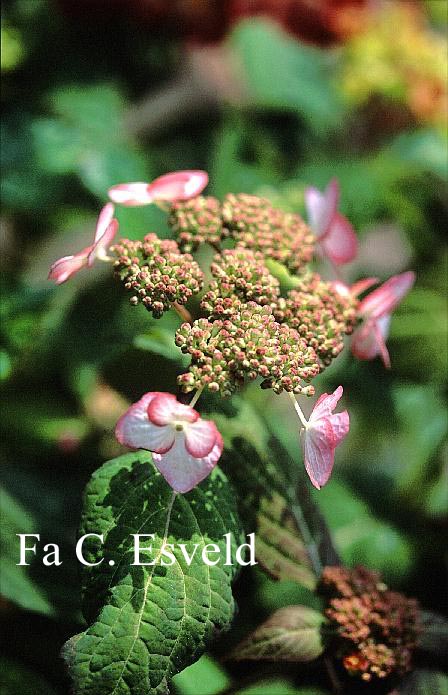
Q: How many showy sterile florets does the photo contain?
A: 6